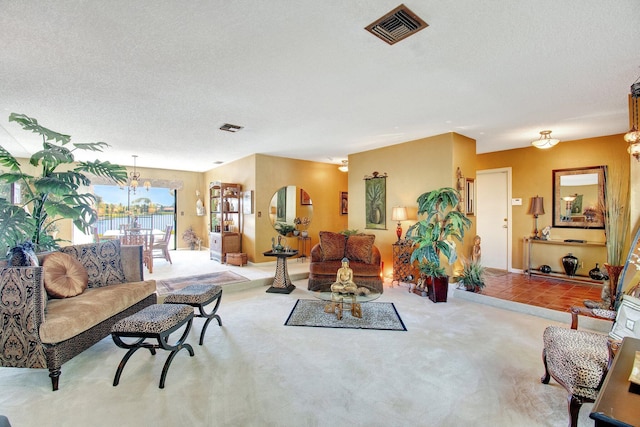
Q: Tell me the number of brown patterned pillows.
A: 2